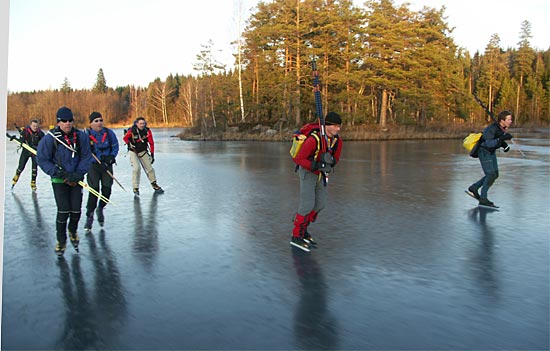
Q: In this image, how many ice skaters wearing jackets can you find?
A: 6